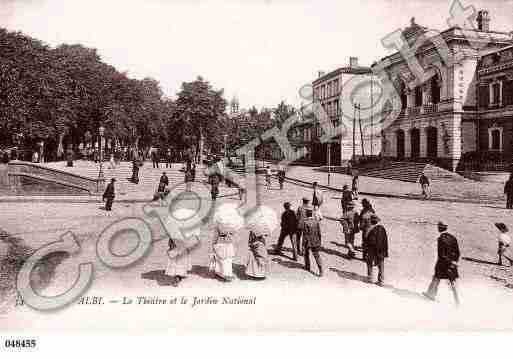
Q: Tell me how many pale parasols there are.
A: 3